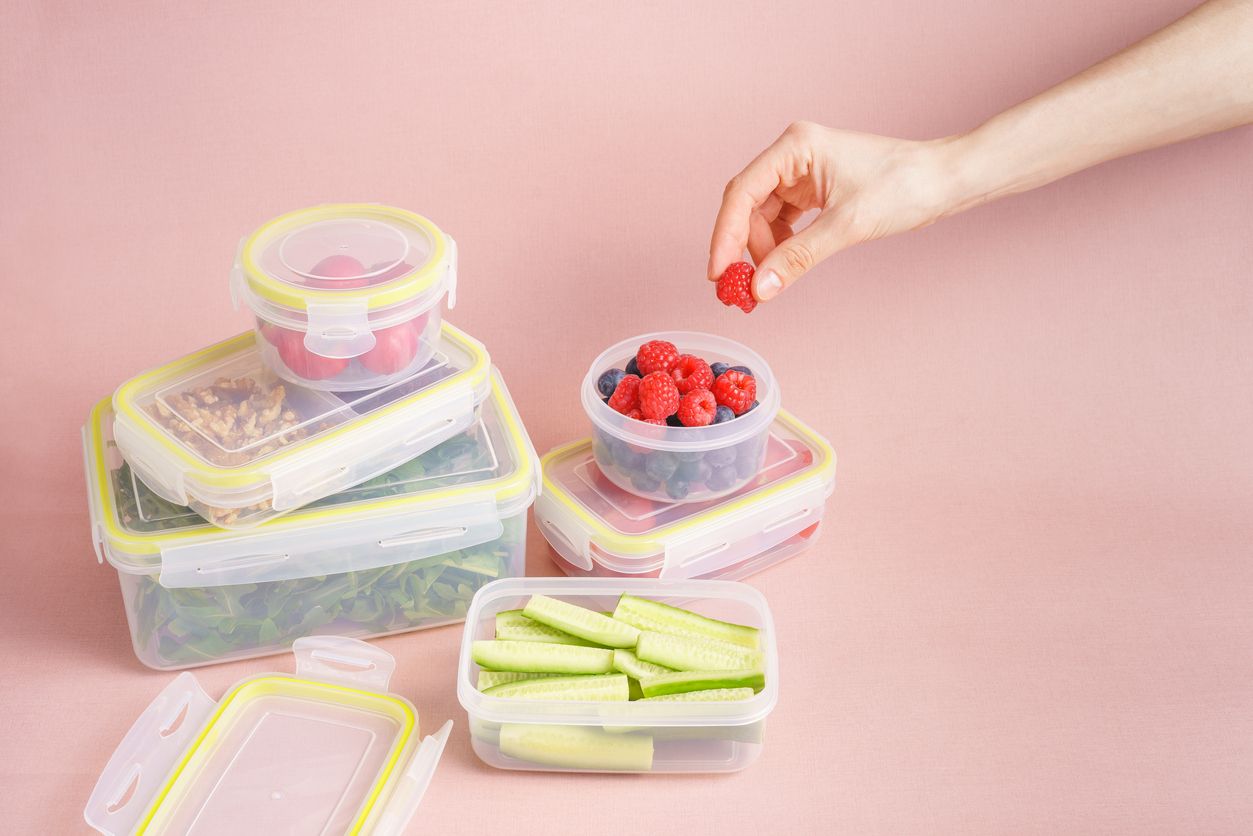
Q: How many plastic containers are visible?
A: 6